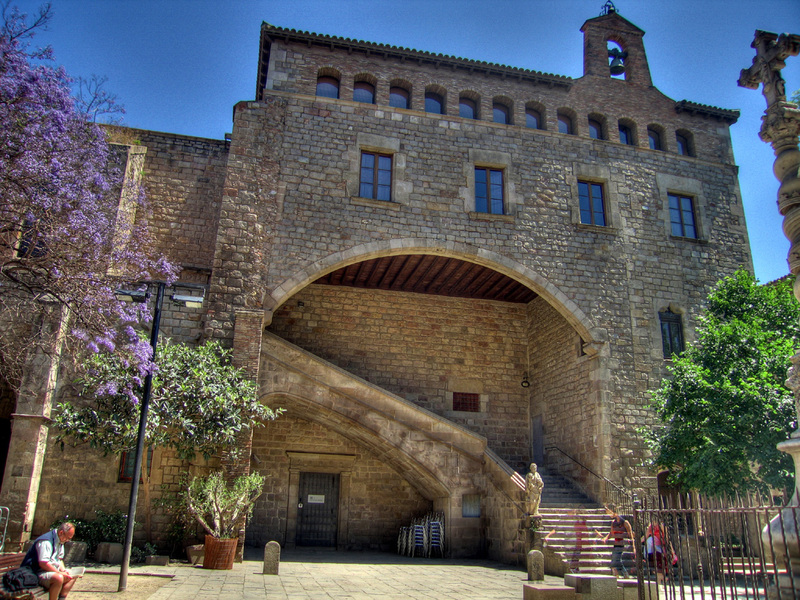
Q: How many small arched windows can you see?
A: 12